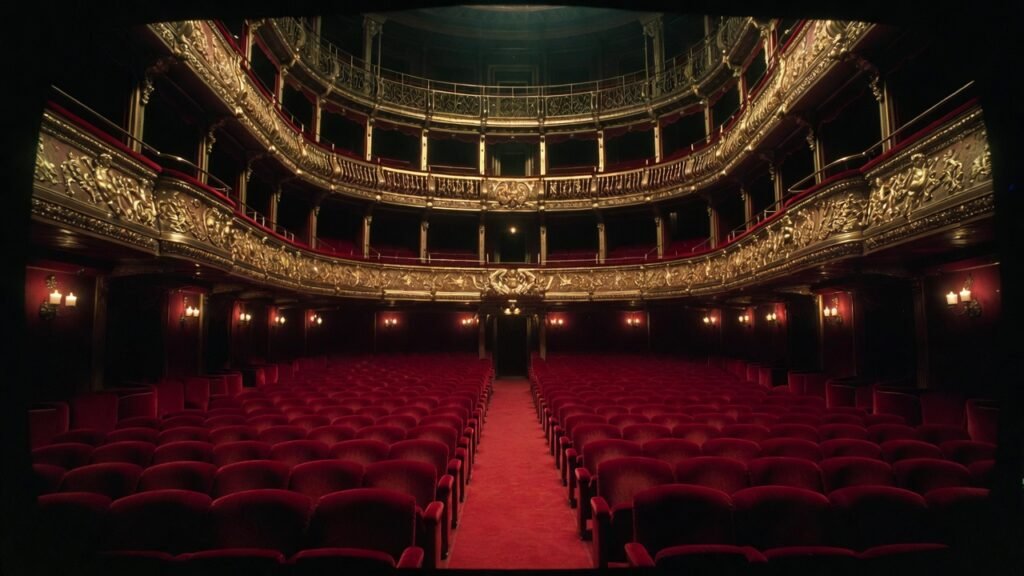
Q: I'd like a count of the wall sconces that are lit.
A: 14